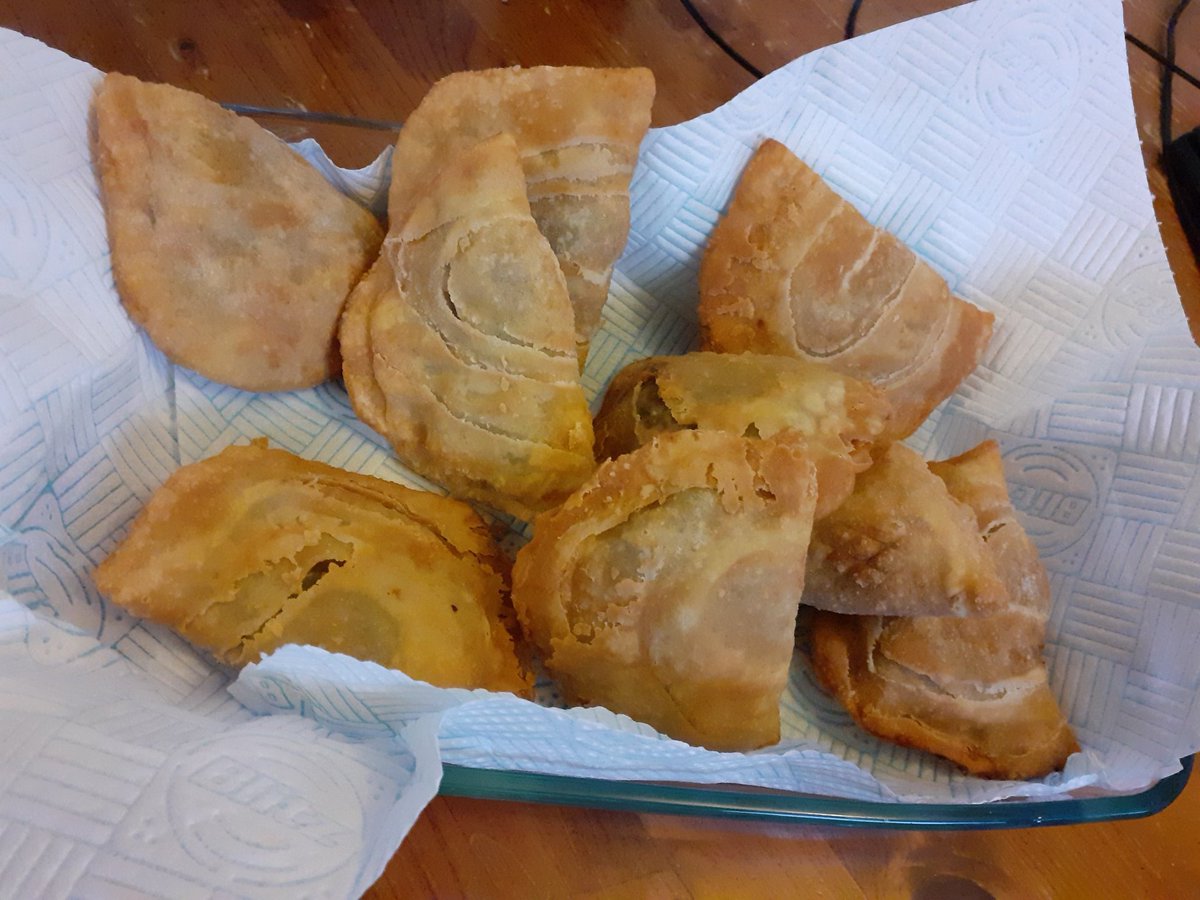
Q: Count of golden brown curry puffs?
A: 9